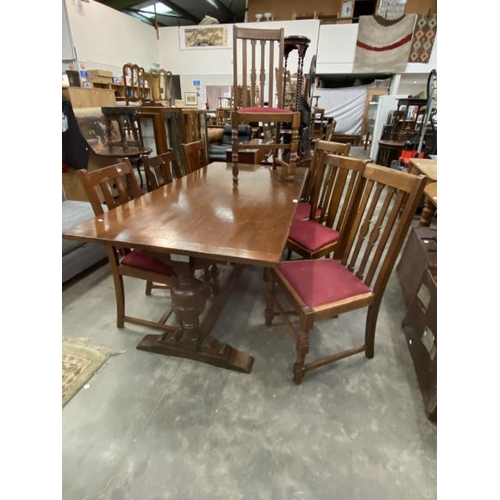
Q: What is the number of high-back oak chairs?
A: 7